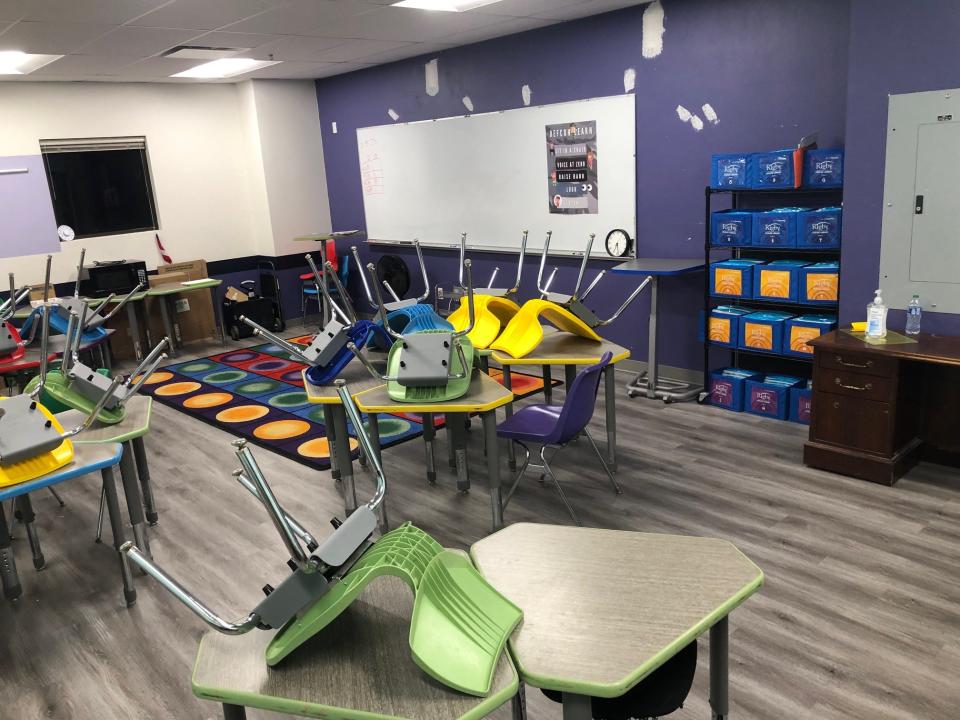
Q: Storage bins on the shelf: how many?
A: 15